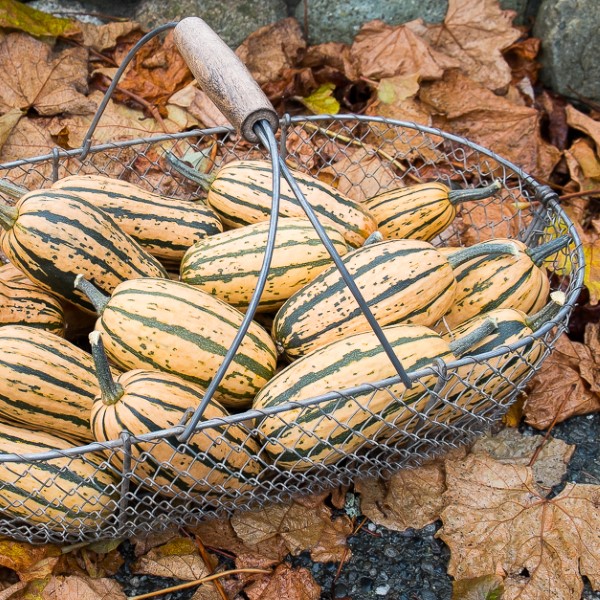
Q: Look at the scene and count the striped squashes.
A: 14